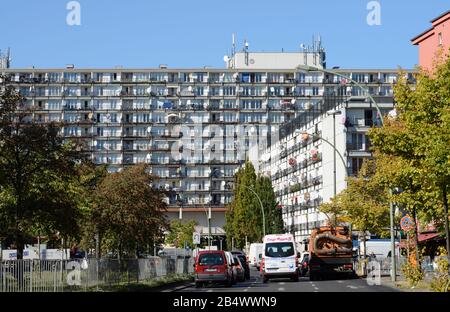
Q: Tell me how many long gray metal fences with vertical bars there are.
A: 1